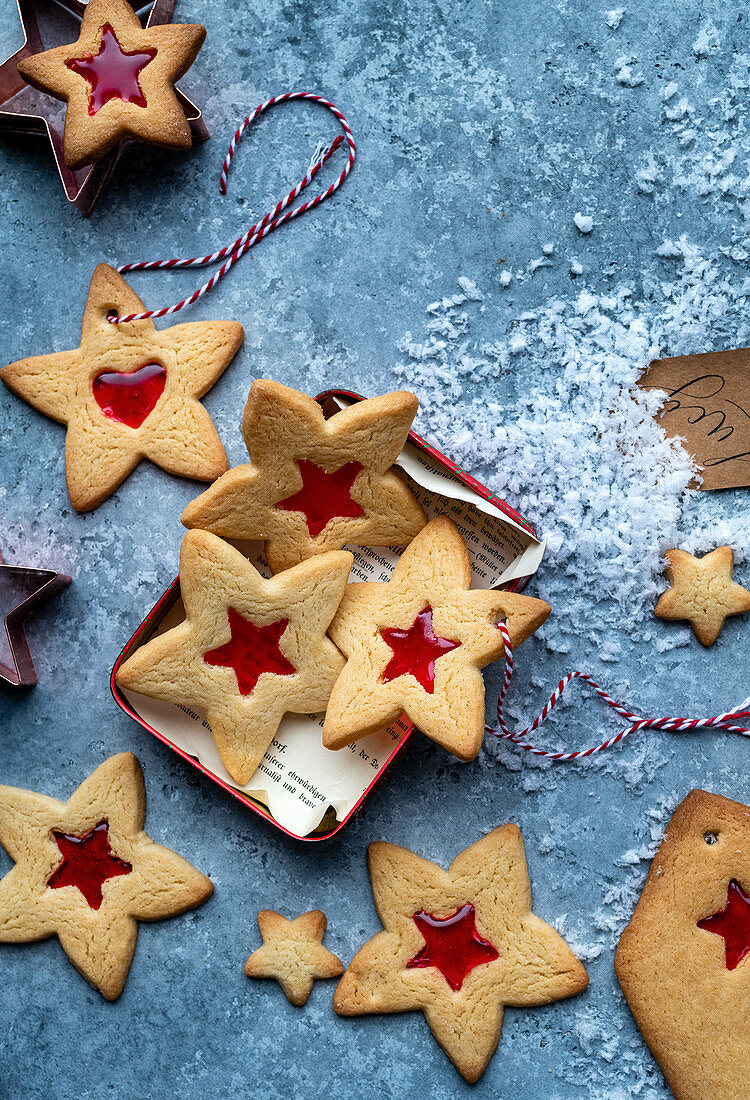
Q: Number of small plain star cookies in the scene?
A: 2